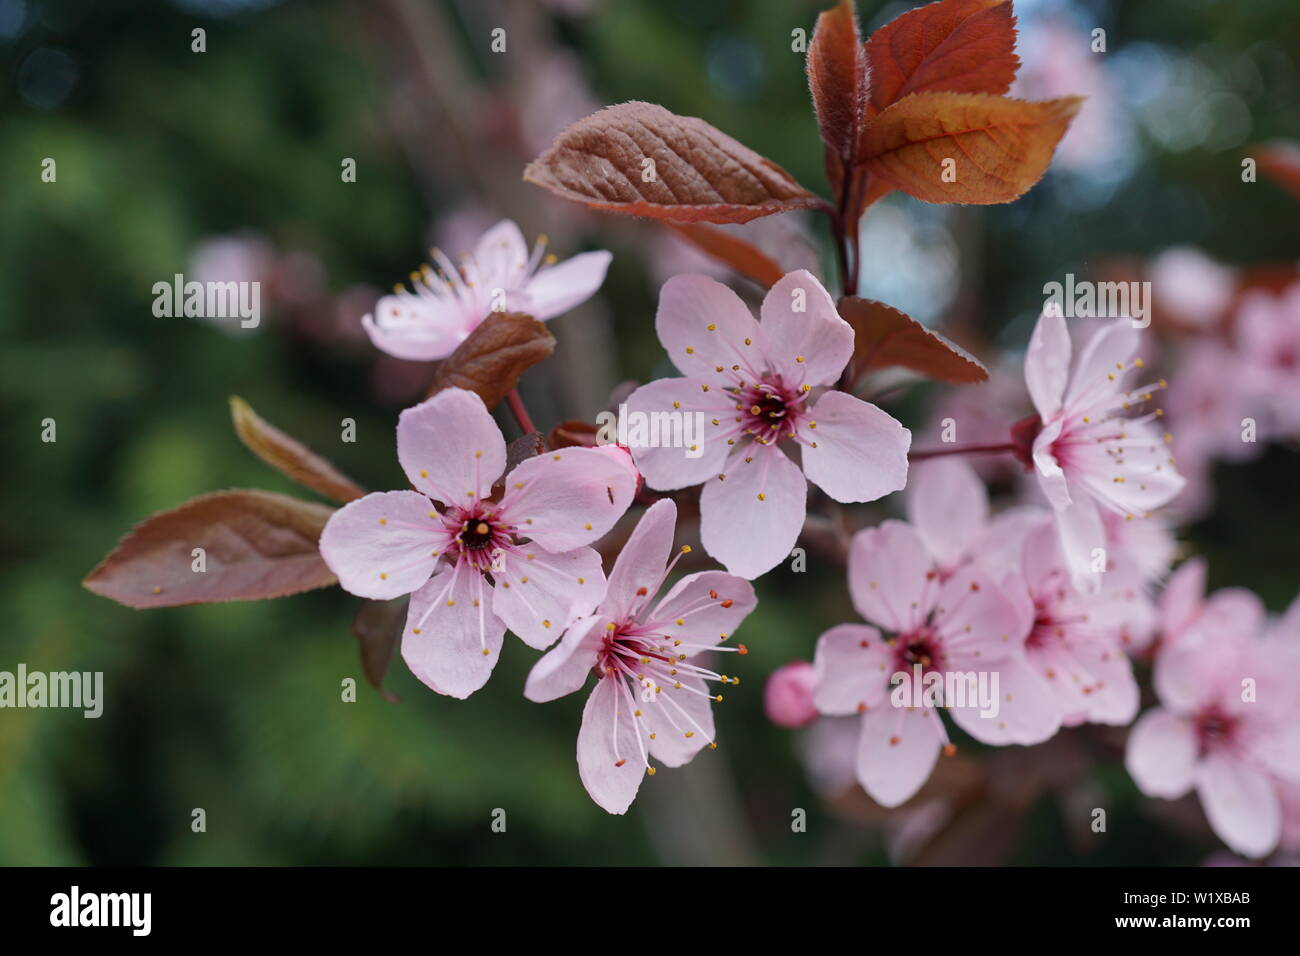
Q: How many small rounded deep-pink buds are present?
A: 1